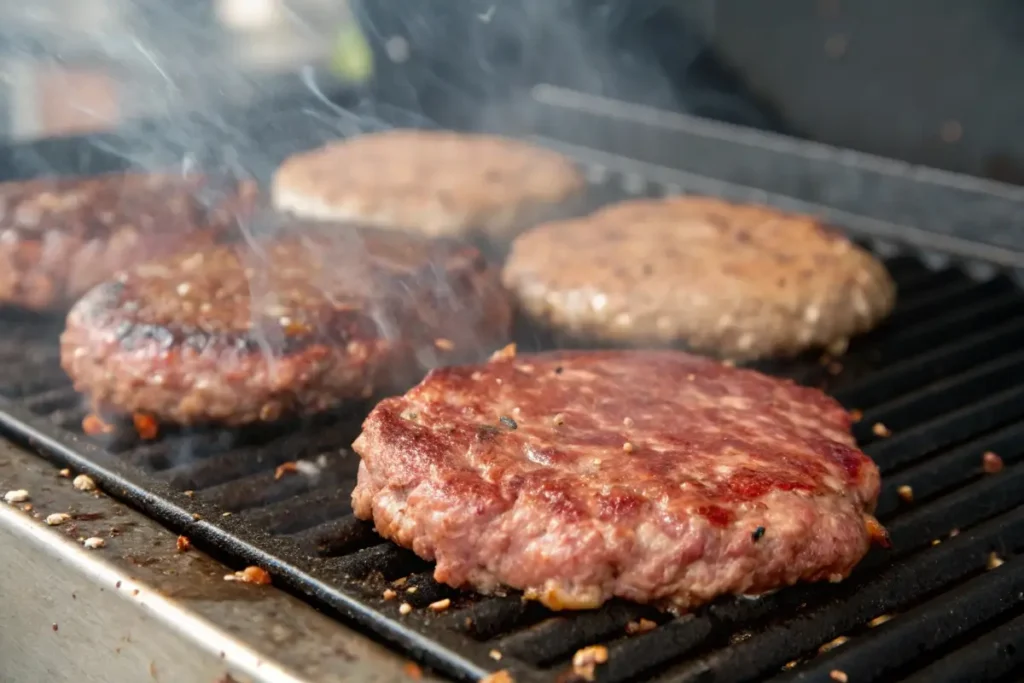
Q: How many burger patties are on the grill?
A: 5